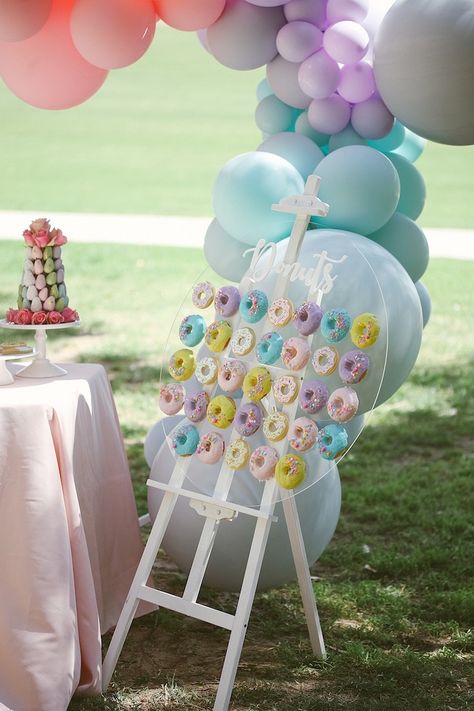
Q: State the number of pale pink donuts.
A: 7